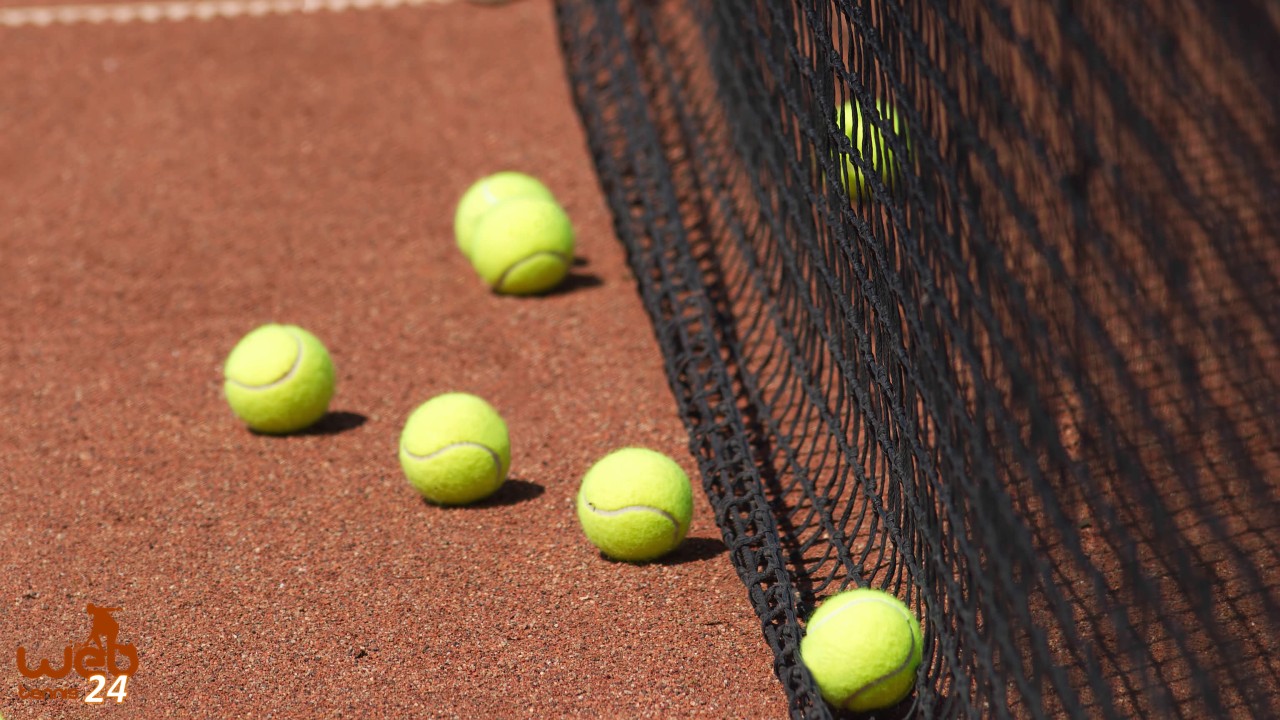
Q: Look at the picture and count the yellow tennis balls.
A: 7